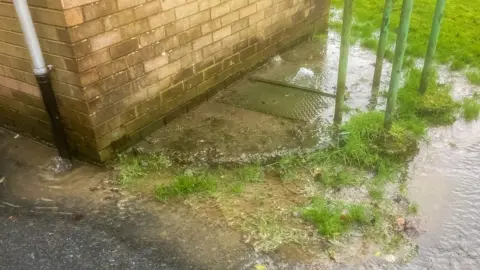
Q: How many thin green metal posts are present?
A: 4